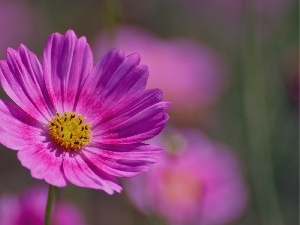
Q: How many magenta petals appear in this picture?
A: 8